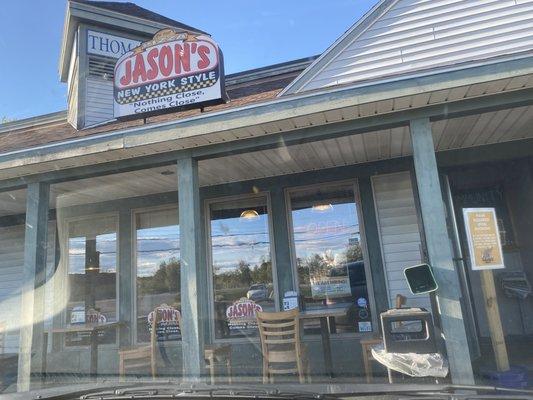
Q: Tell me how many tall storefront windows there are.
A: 4